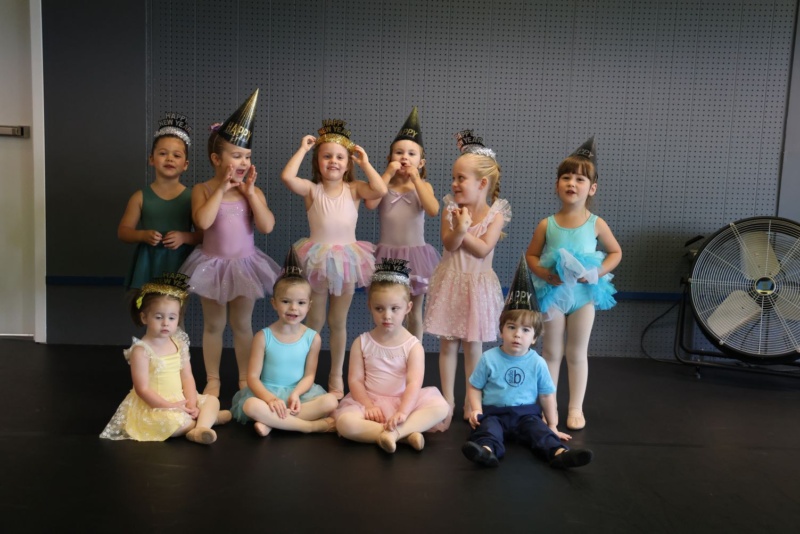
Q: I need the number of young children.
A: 10